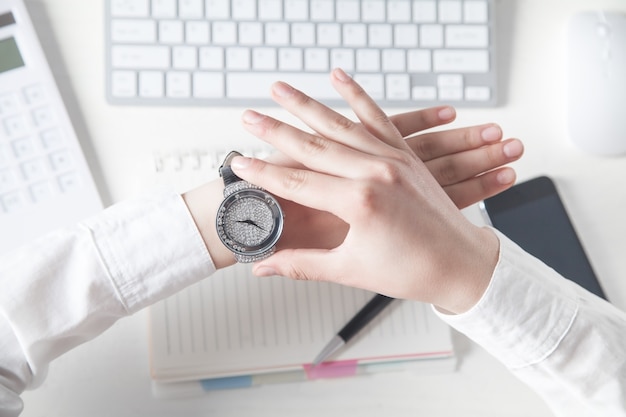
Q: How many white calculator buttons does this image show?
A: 13